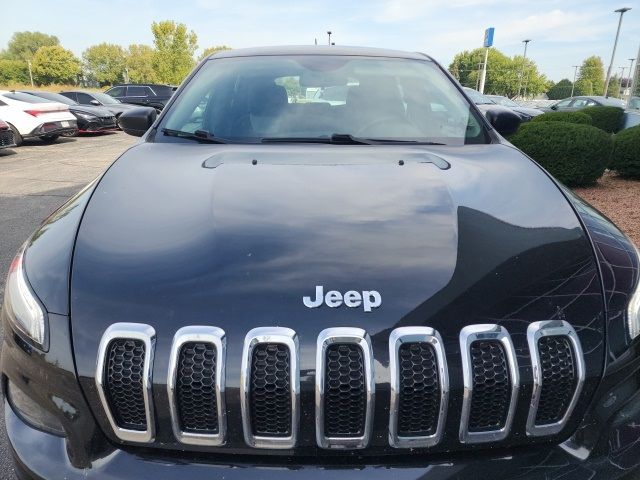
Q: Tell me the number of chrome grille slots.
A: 7